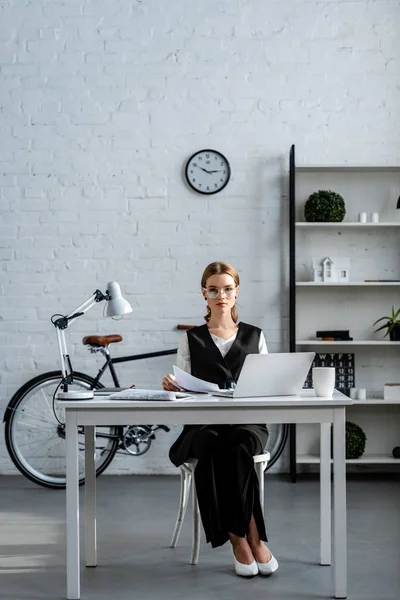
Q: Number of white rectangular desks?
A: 1